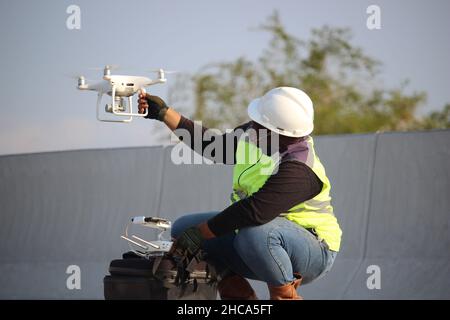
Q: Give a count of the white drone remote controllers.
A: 1